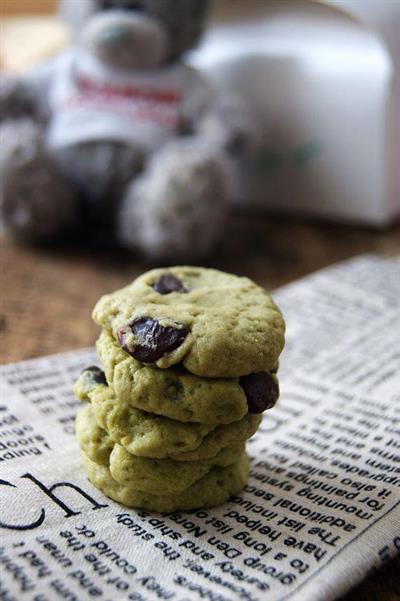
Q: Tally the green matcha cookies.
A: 5